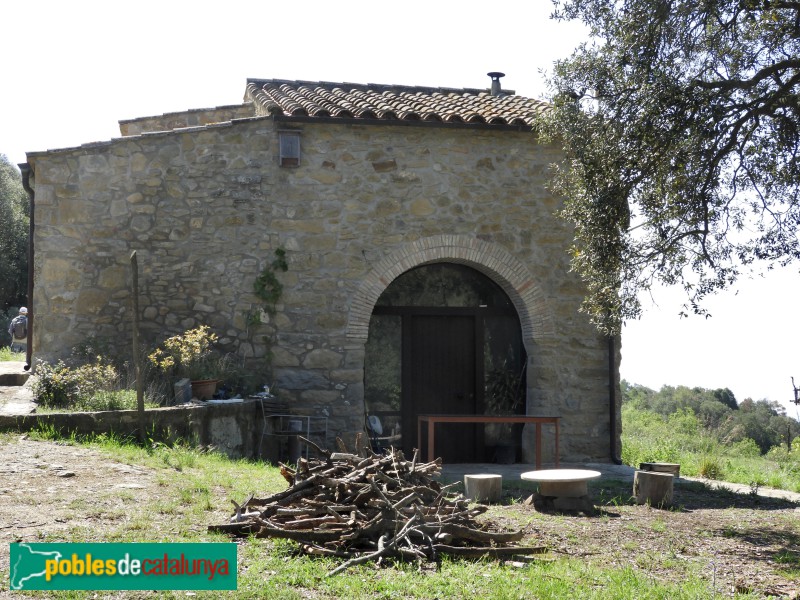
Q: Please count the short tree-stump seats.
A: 2